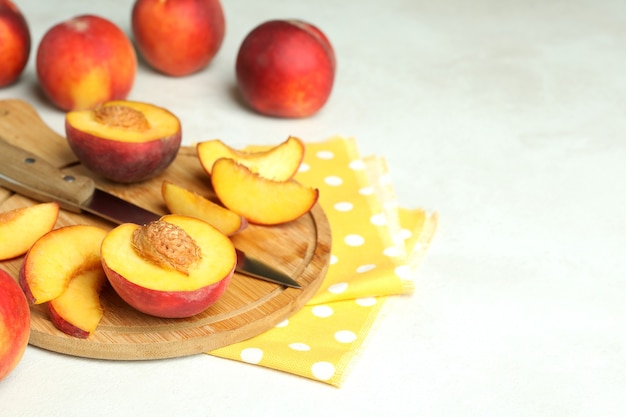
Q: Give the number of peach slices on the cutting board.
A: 6